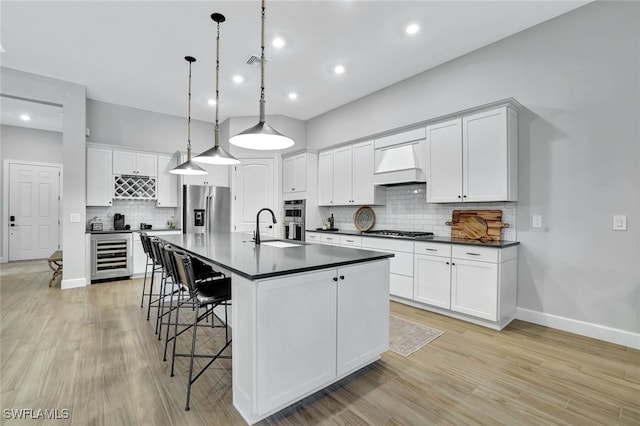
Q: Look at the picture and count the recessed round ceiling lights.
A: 7